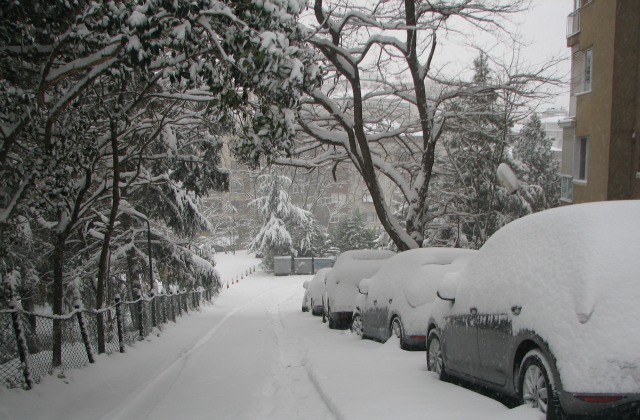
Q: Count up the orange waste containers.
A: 0